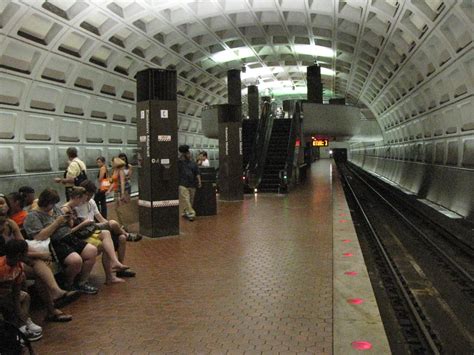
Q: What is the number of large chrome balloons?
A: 0